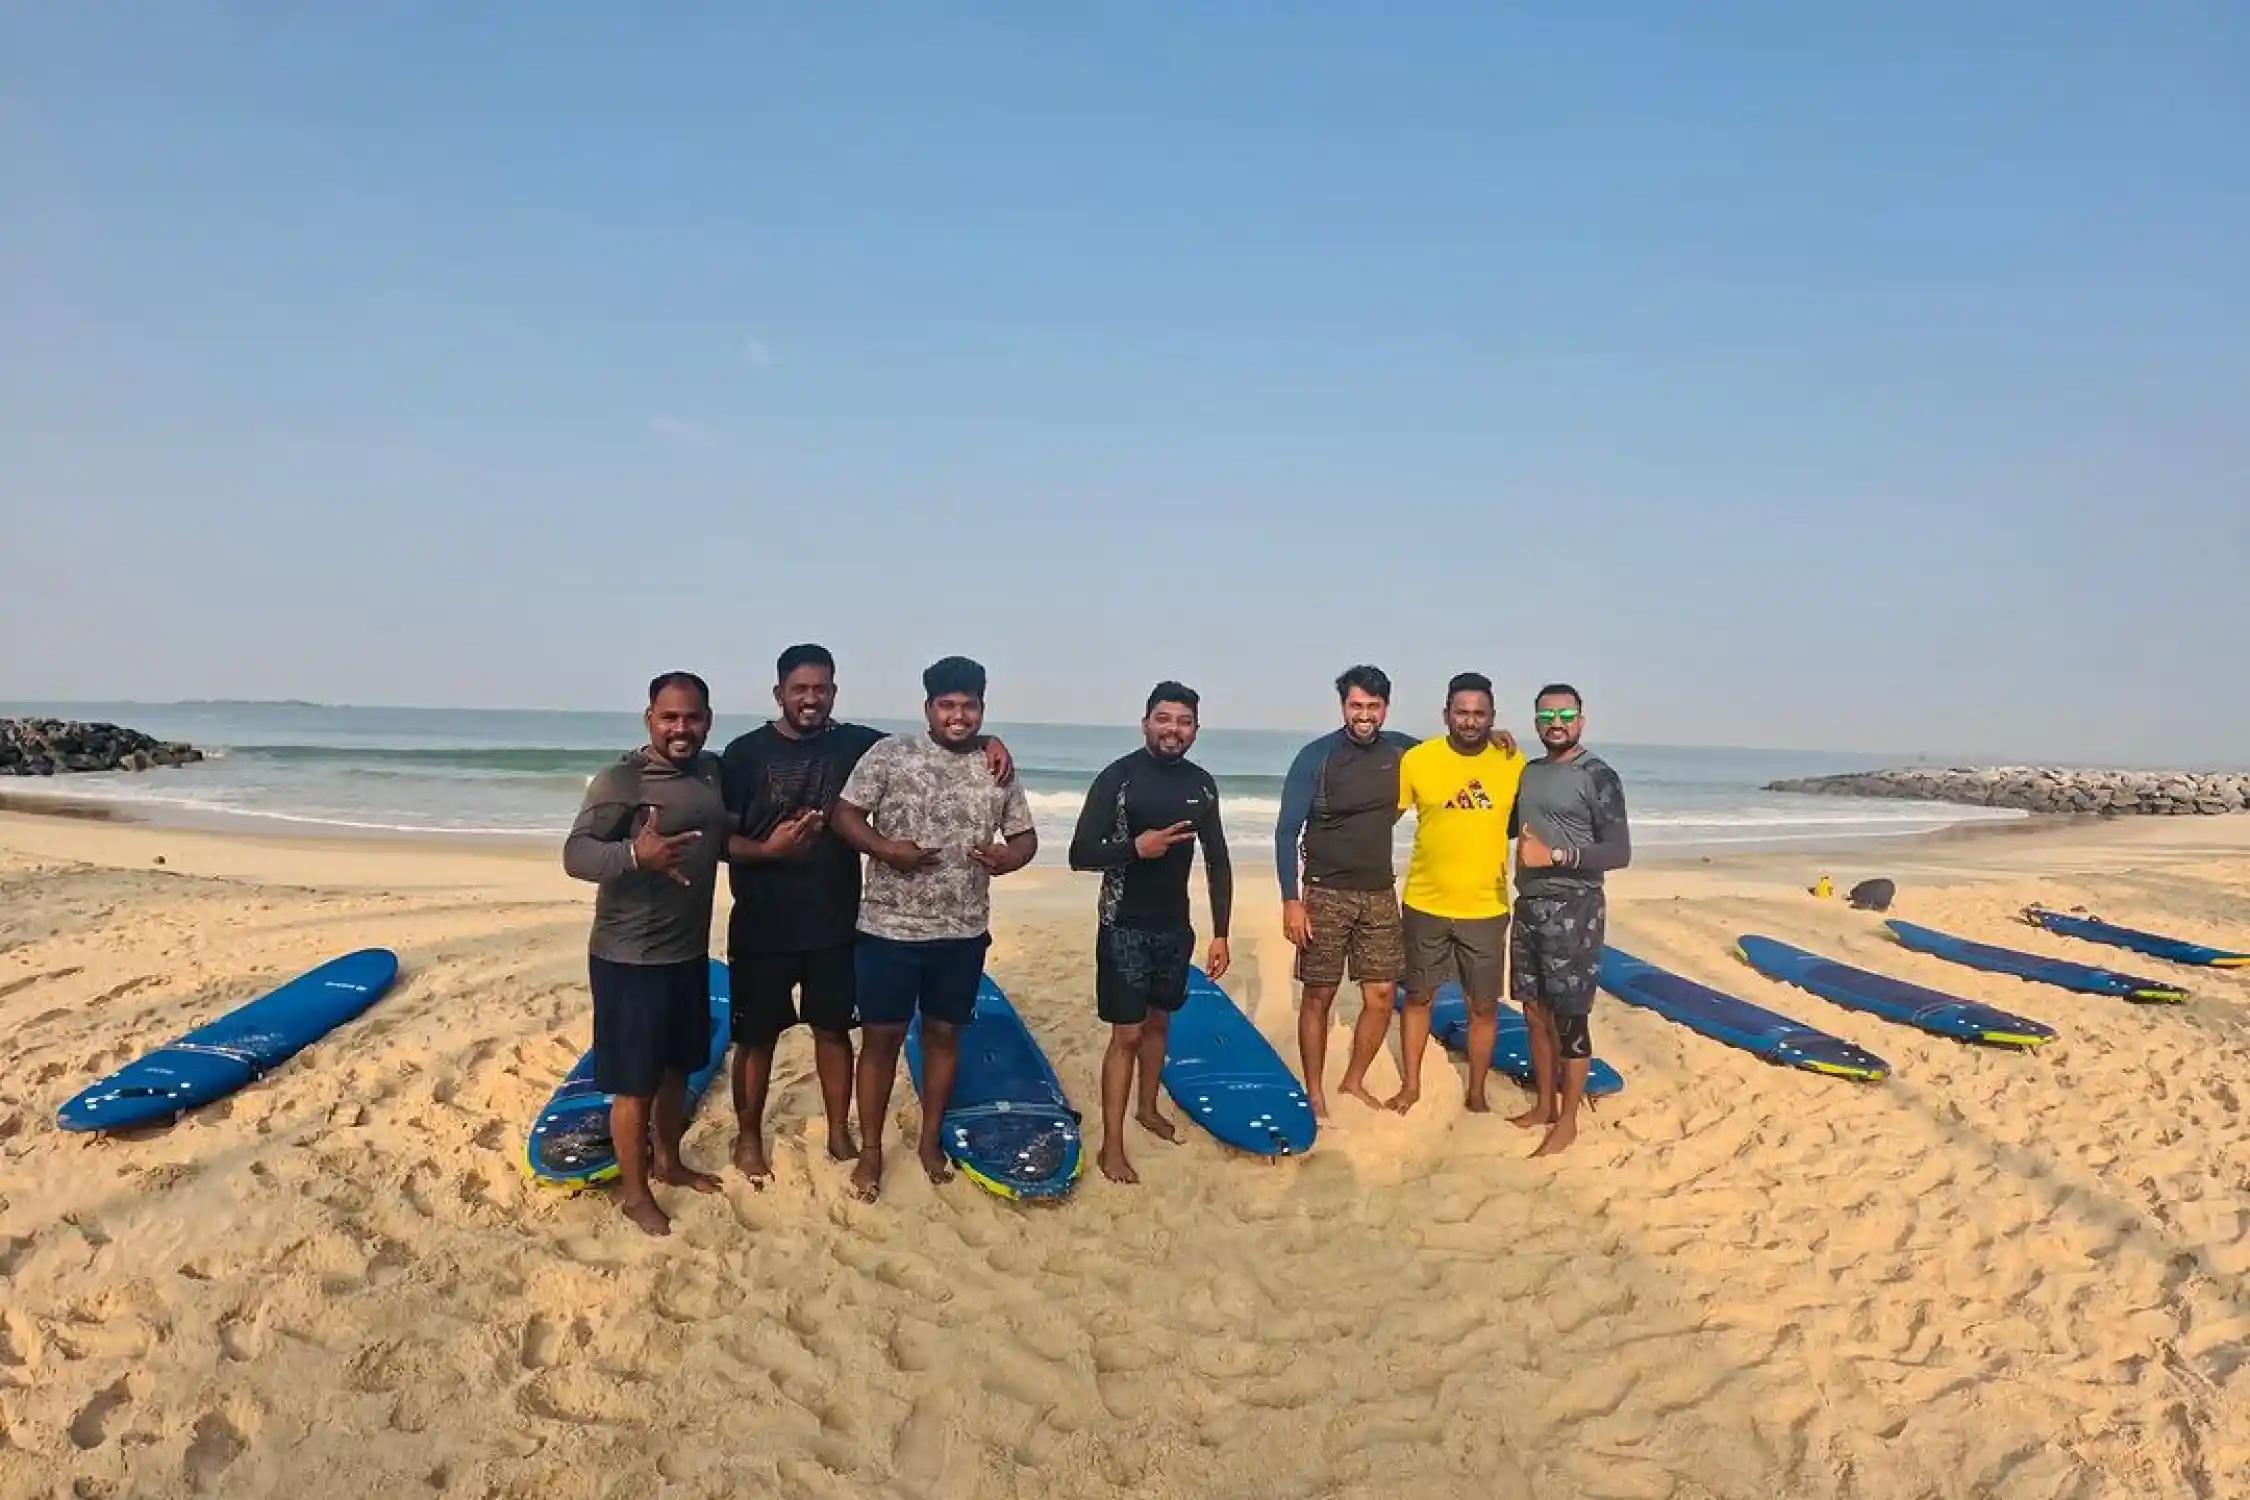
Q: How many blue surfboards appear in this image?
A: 9